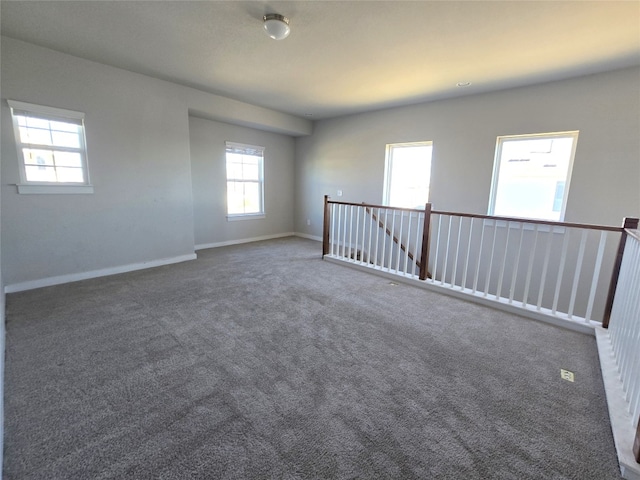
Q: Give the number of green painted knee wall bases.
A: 0